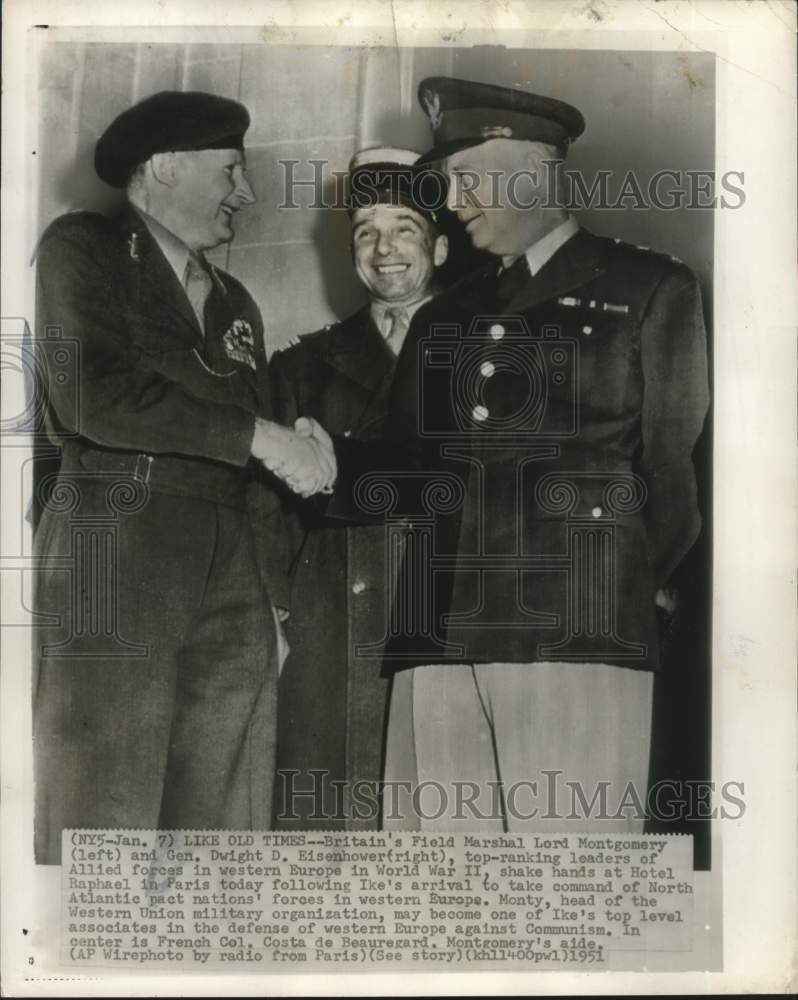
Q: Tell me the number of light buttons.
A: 5